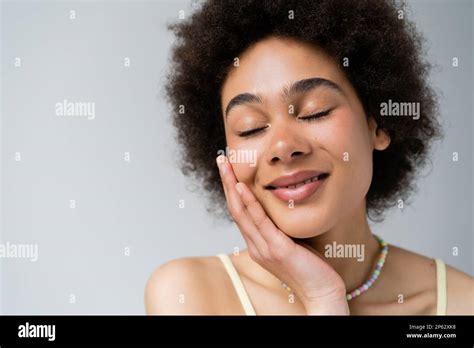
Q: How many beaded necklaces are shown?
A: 1